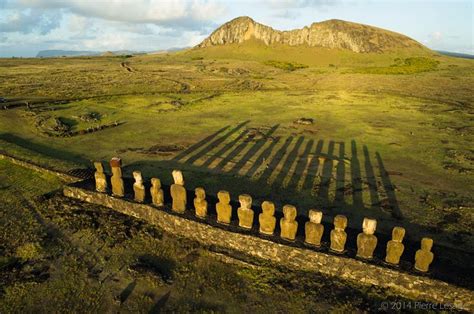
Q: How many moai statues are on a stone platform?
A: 15